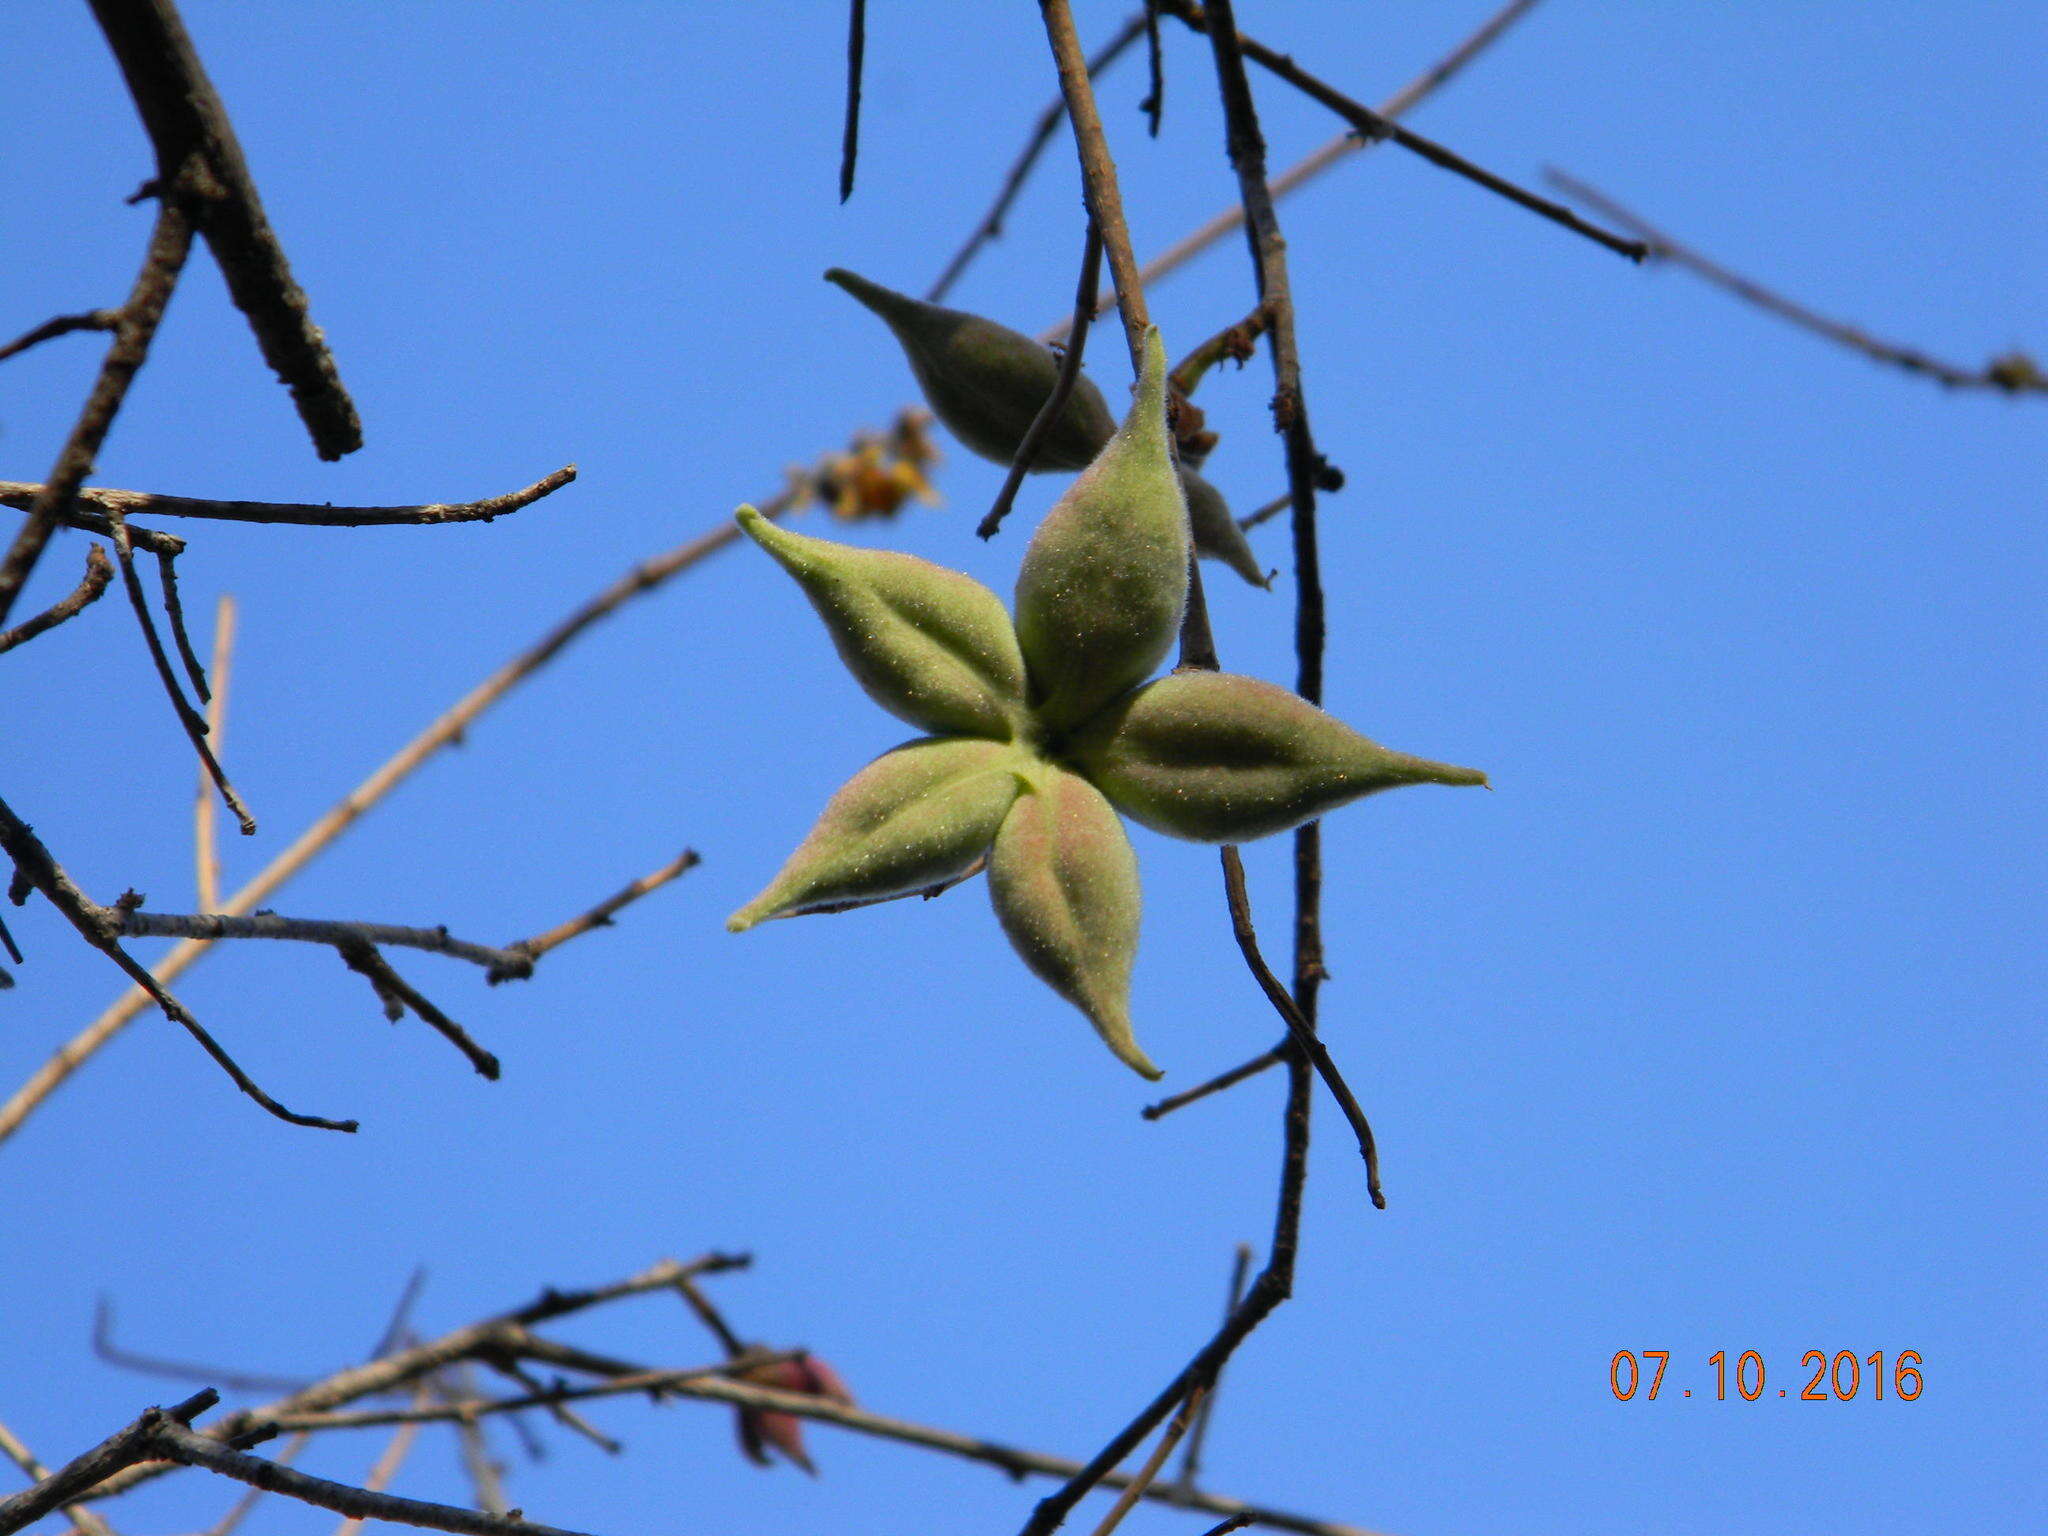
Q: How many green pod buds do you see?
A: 7